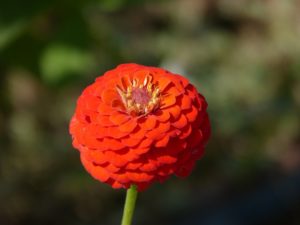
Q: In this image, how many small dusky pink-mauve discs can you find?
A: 1